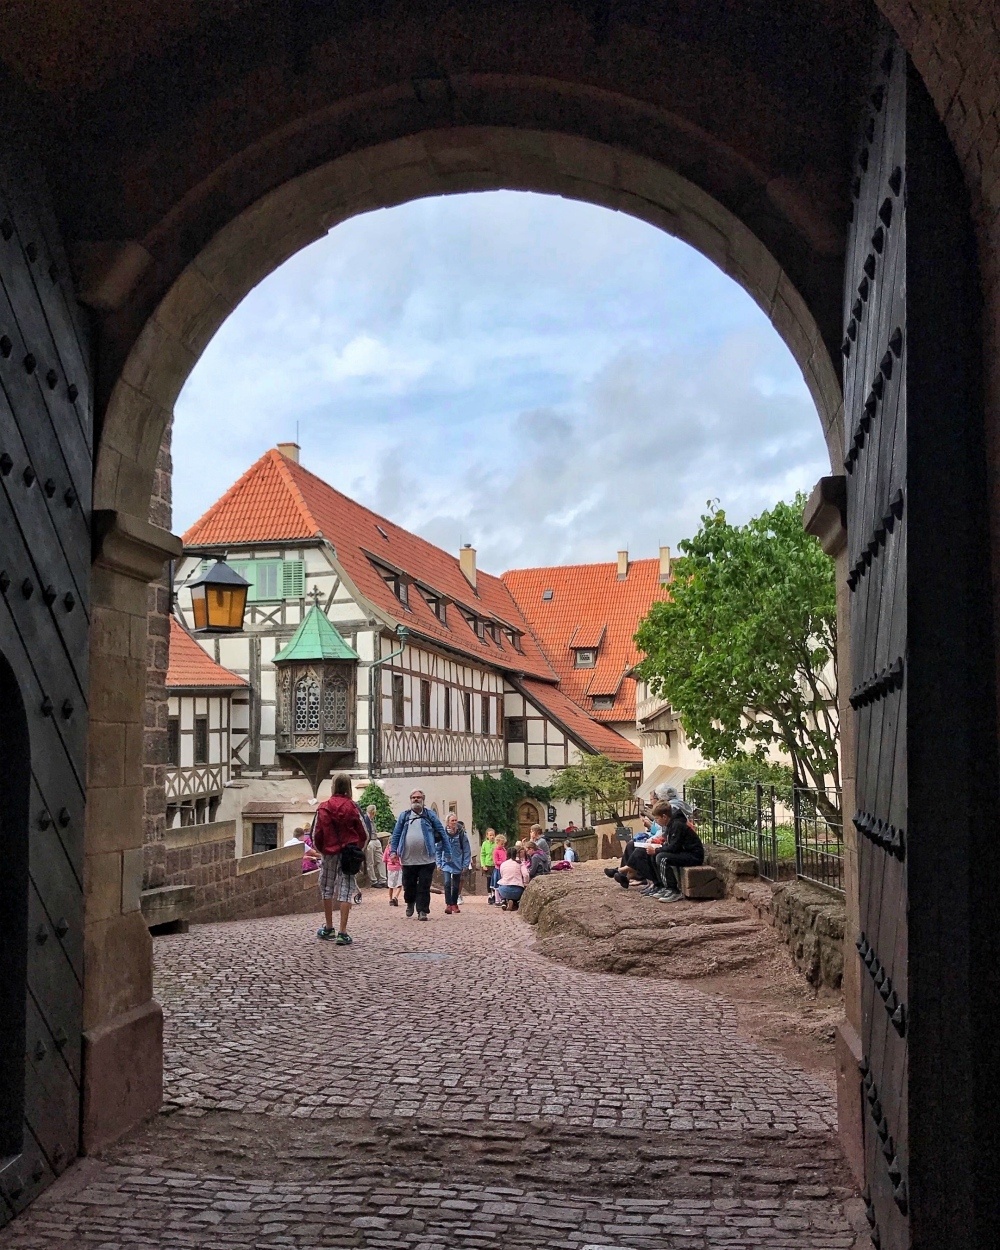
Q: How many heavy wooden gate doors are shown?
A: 2